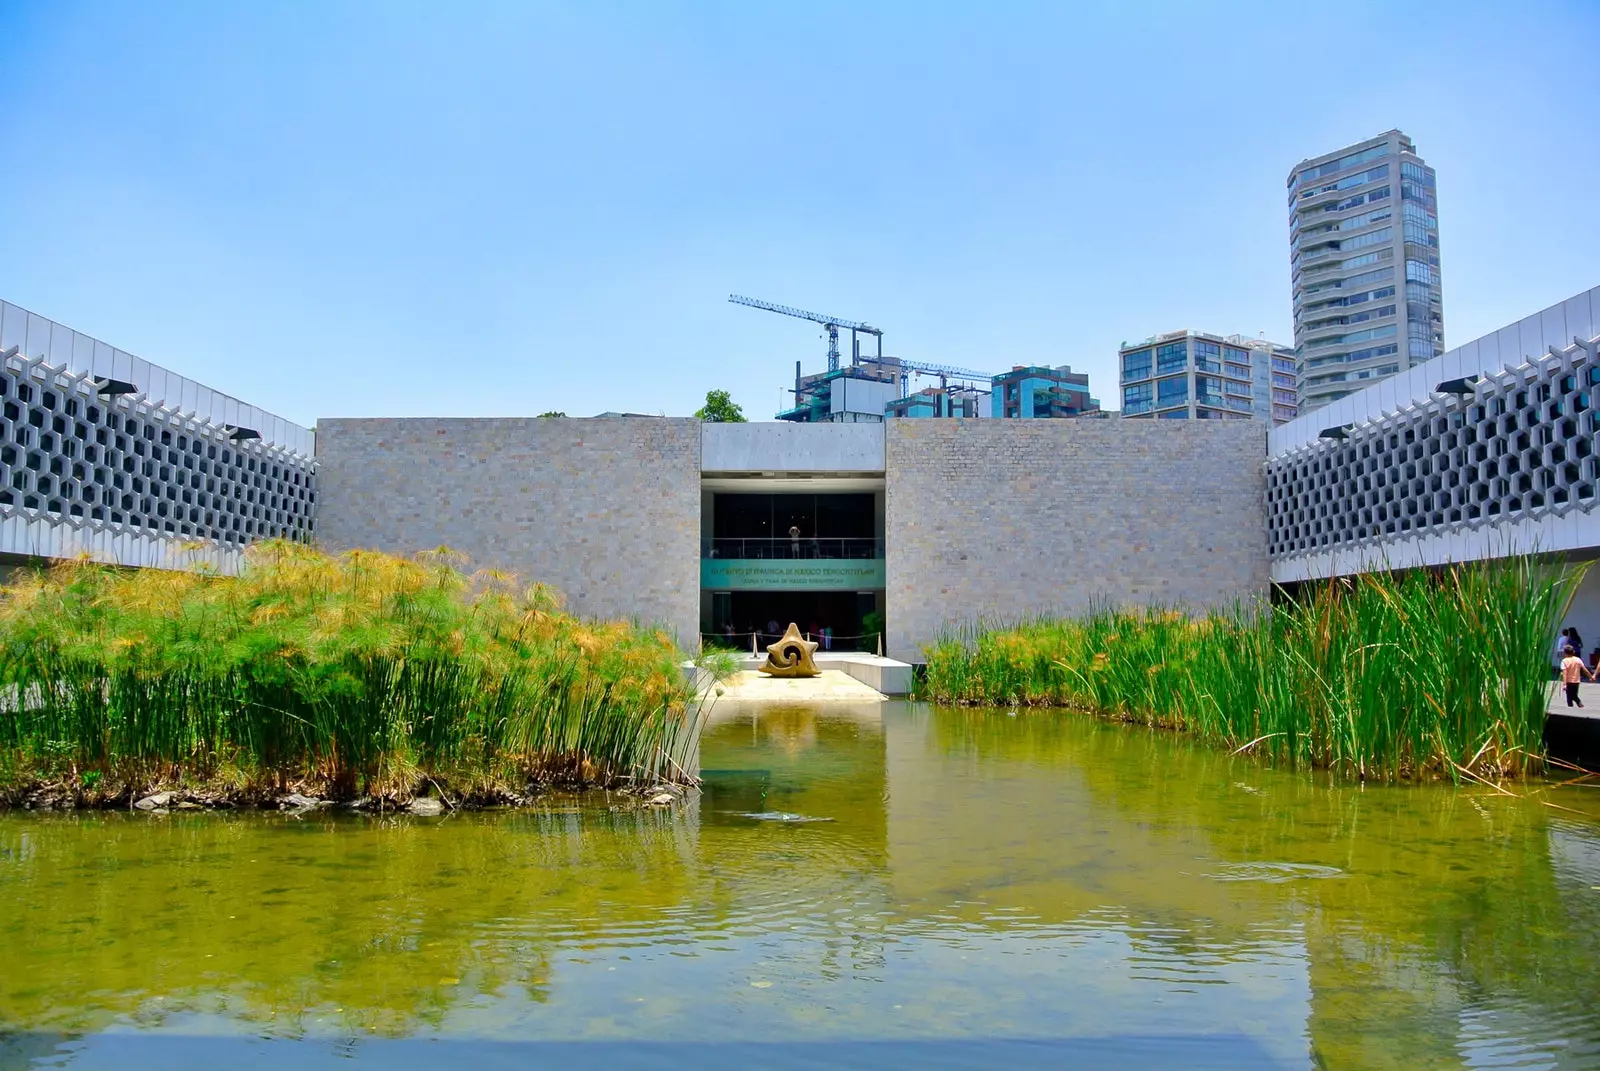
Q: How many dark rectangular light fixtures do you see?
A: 4